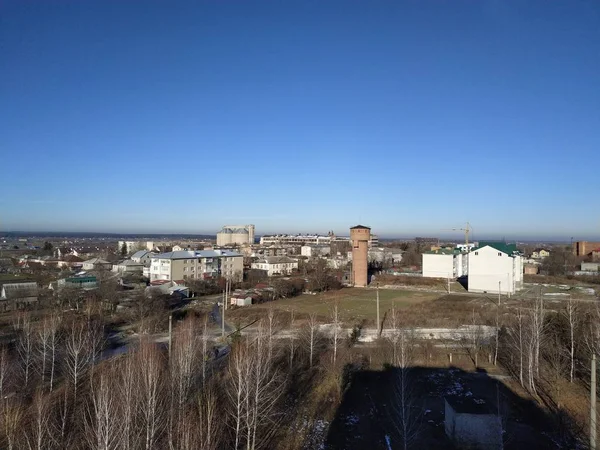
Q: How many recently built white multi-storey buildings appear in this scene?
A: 2